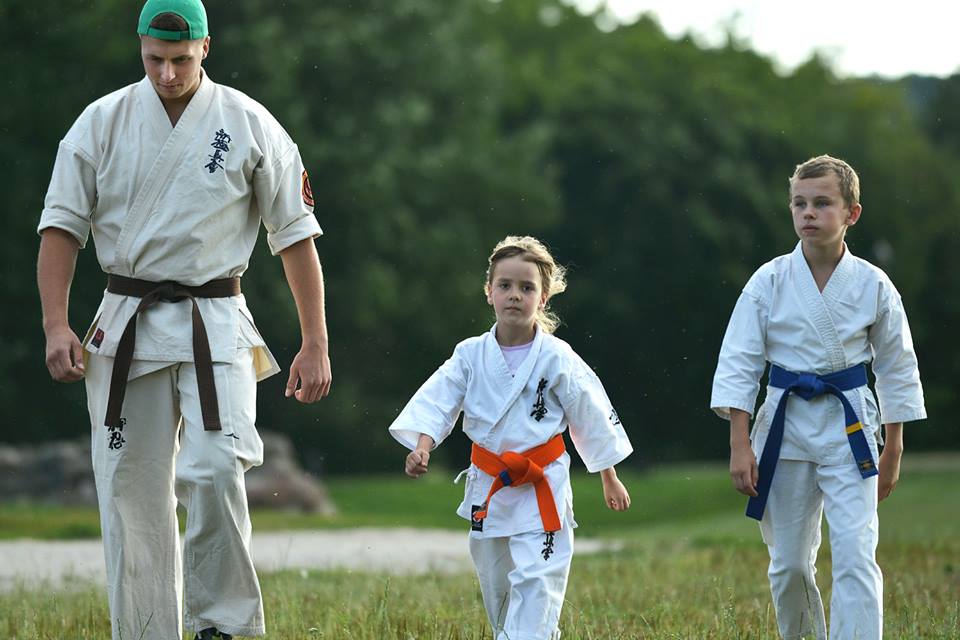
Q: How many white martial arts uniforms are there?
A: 3